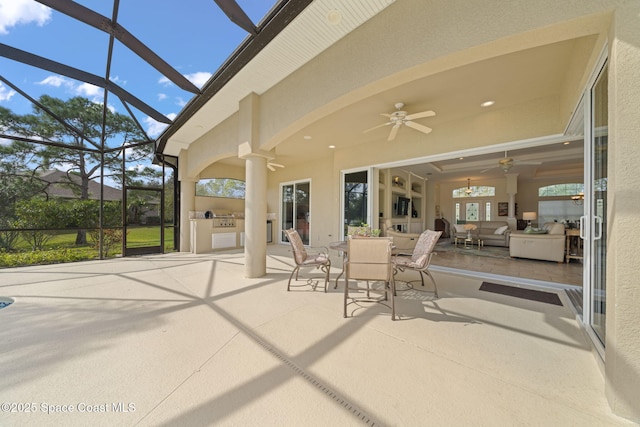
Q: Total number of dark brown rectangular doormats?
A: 1